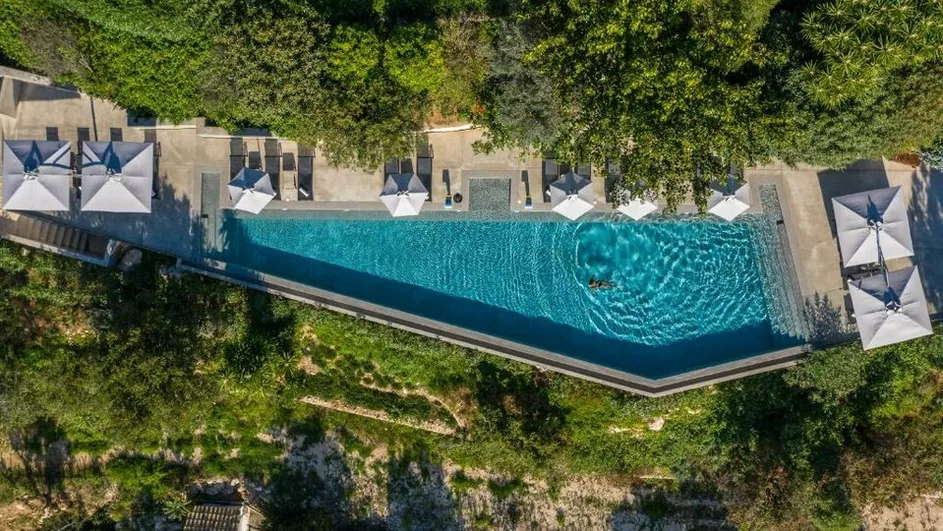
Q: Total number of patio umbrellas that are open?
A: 9